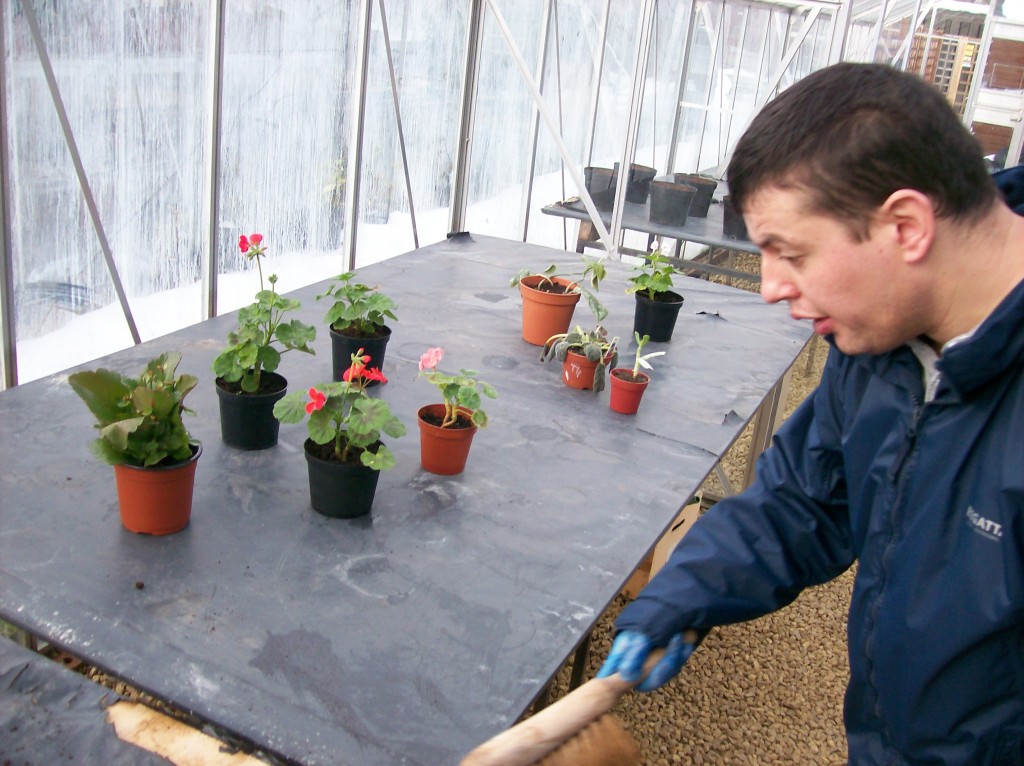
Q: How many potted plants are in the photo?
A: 9